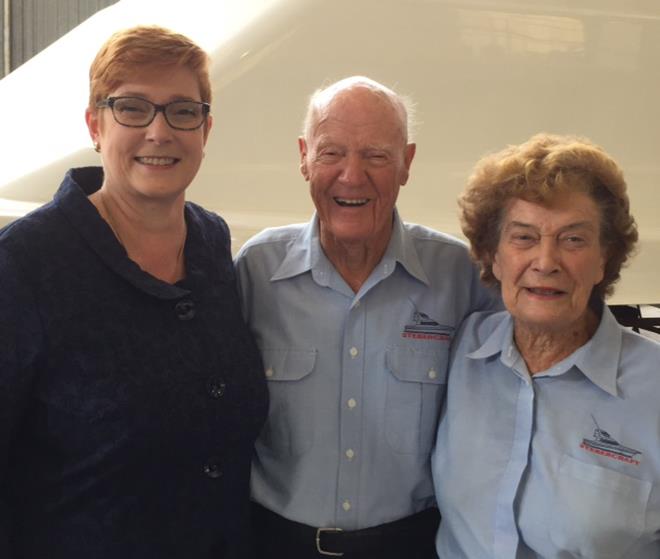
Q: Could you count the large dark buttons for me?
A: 3